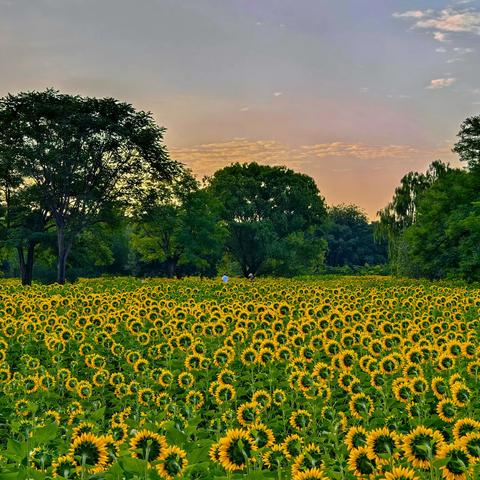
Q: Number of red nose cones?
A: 0